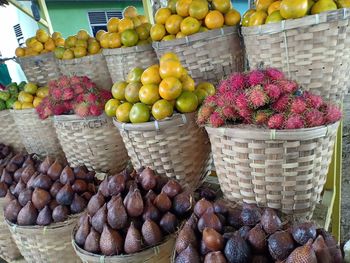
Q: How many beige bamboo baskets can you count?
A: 14